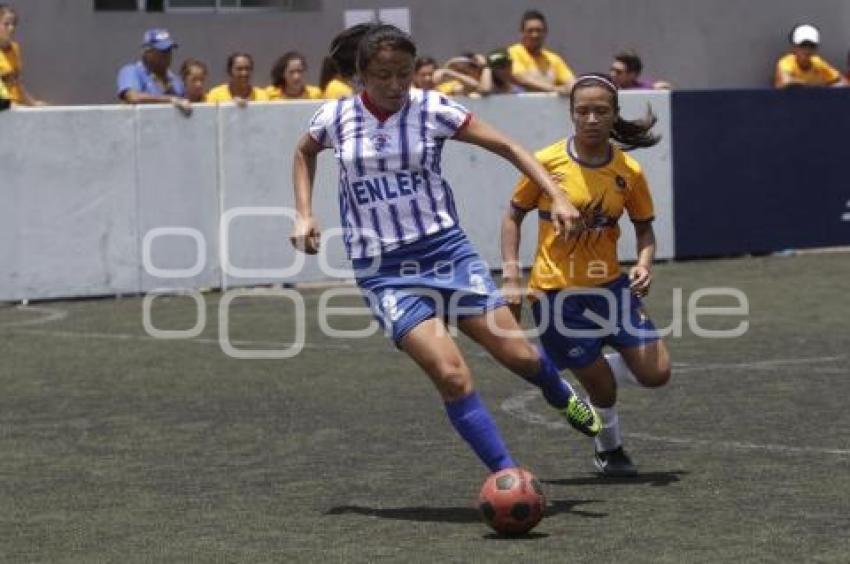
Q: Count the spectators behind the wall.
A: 12